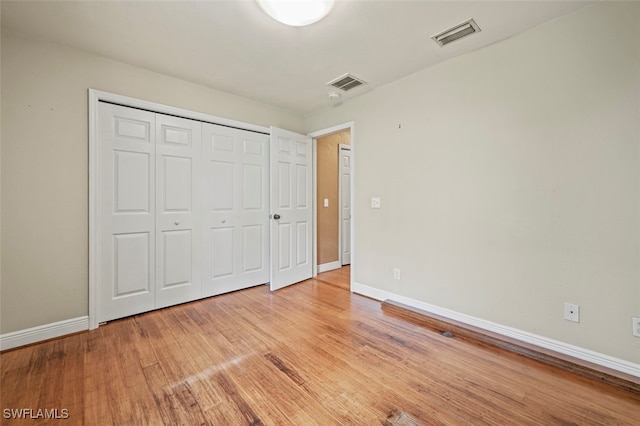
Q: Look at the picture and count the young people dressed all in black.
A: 0